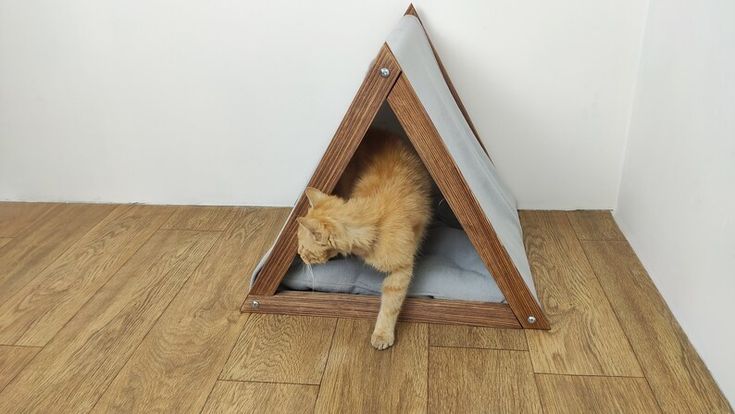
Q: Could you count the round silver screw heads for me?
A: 3